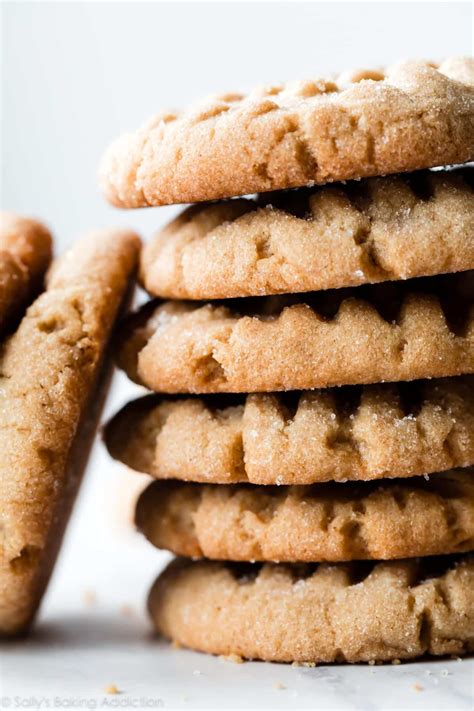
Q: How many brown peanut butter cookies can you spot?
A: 8